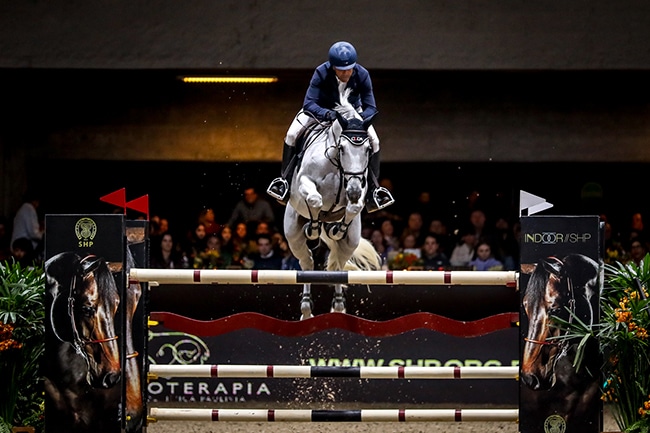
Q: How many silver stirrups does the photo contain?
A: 2